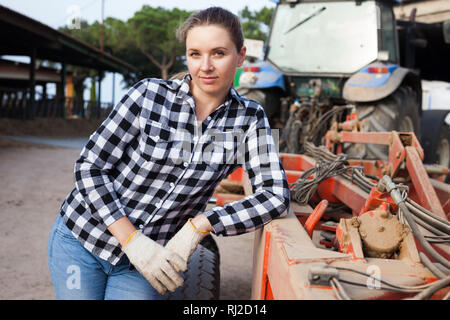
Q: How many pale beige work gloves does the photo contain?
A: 2